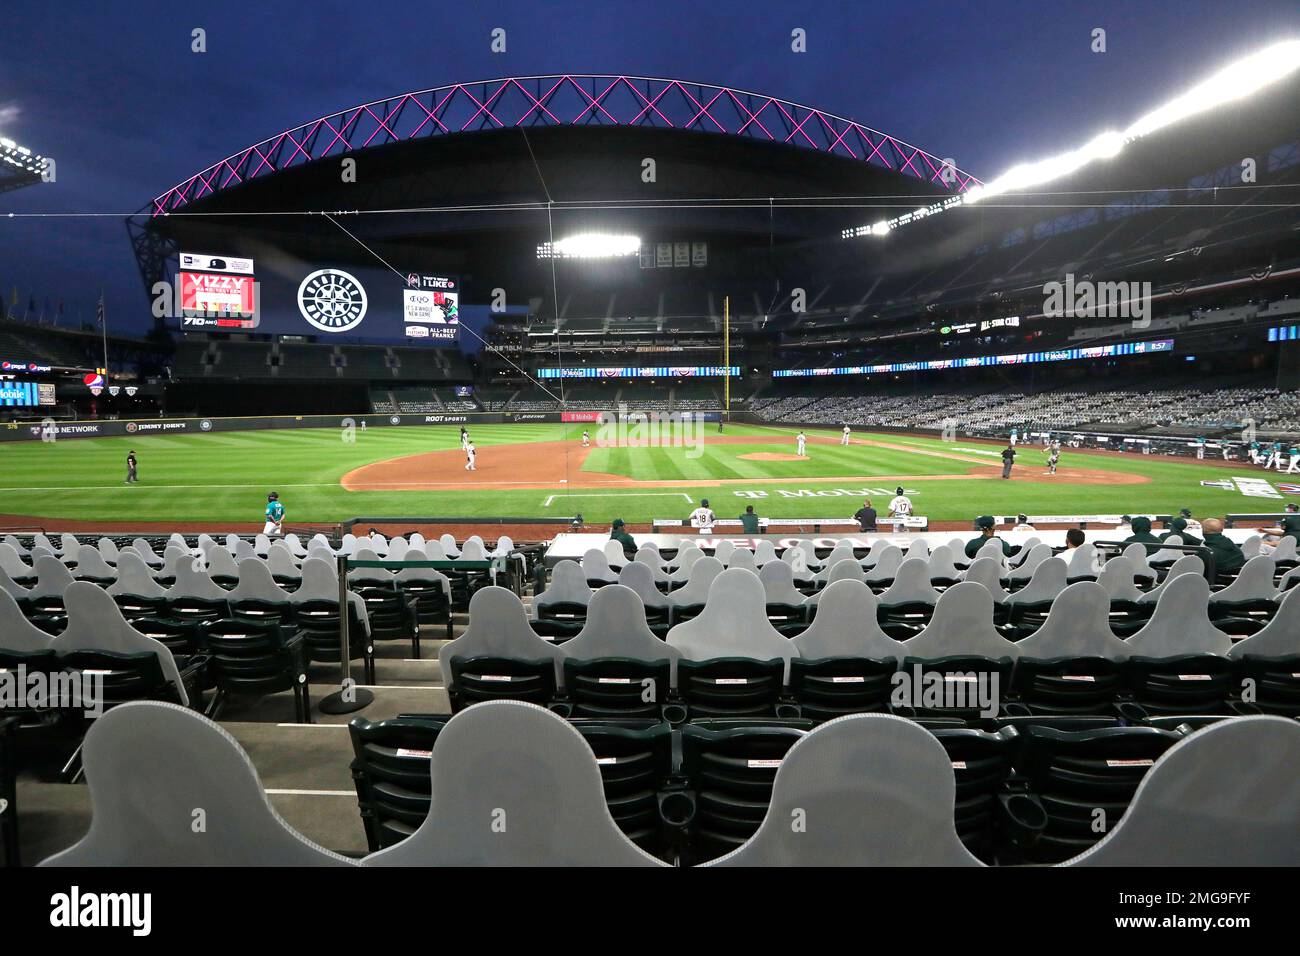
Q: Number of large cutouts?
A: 4